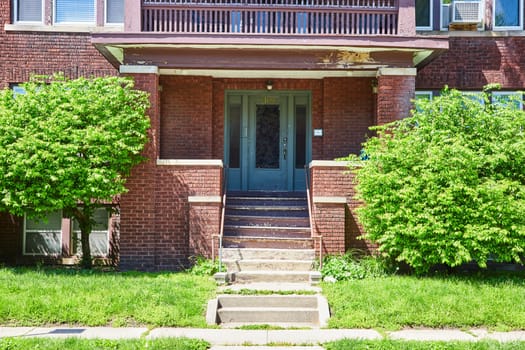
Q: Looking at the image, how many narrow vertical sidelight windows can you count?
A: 2